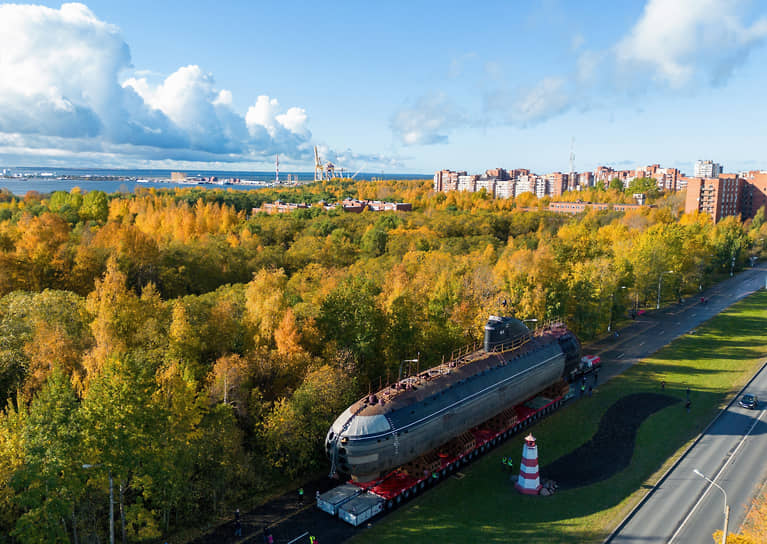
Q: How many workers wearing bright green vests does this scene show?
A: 6